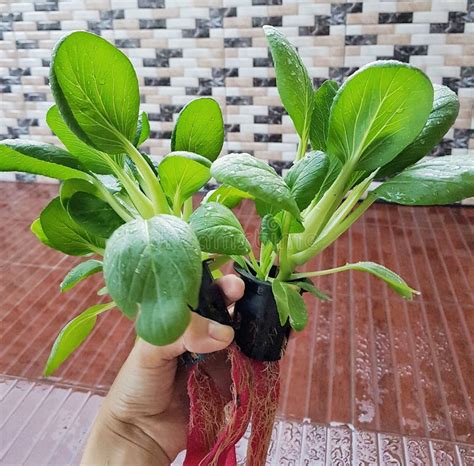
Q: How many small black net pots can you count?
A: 2